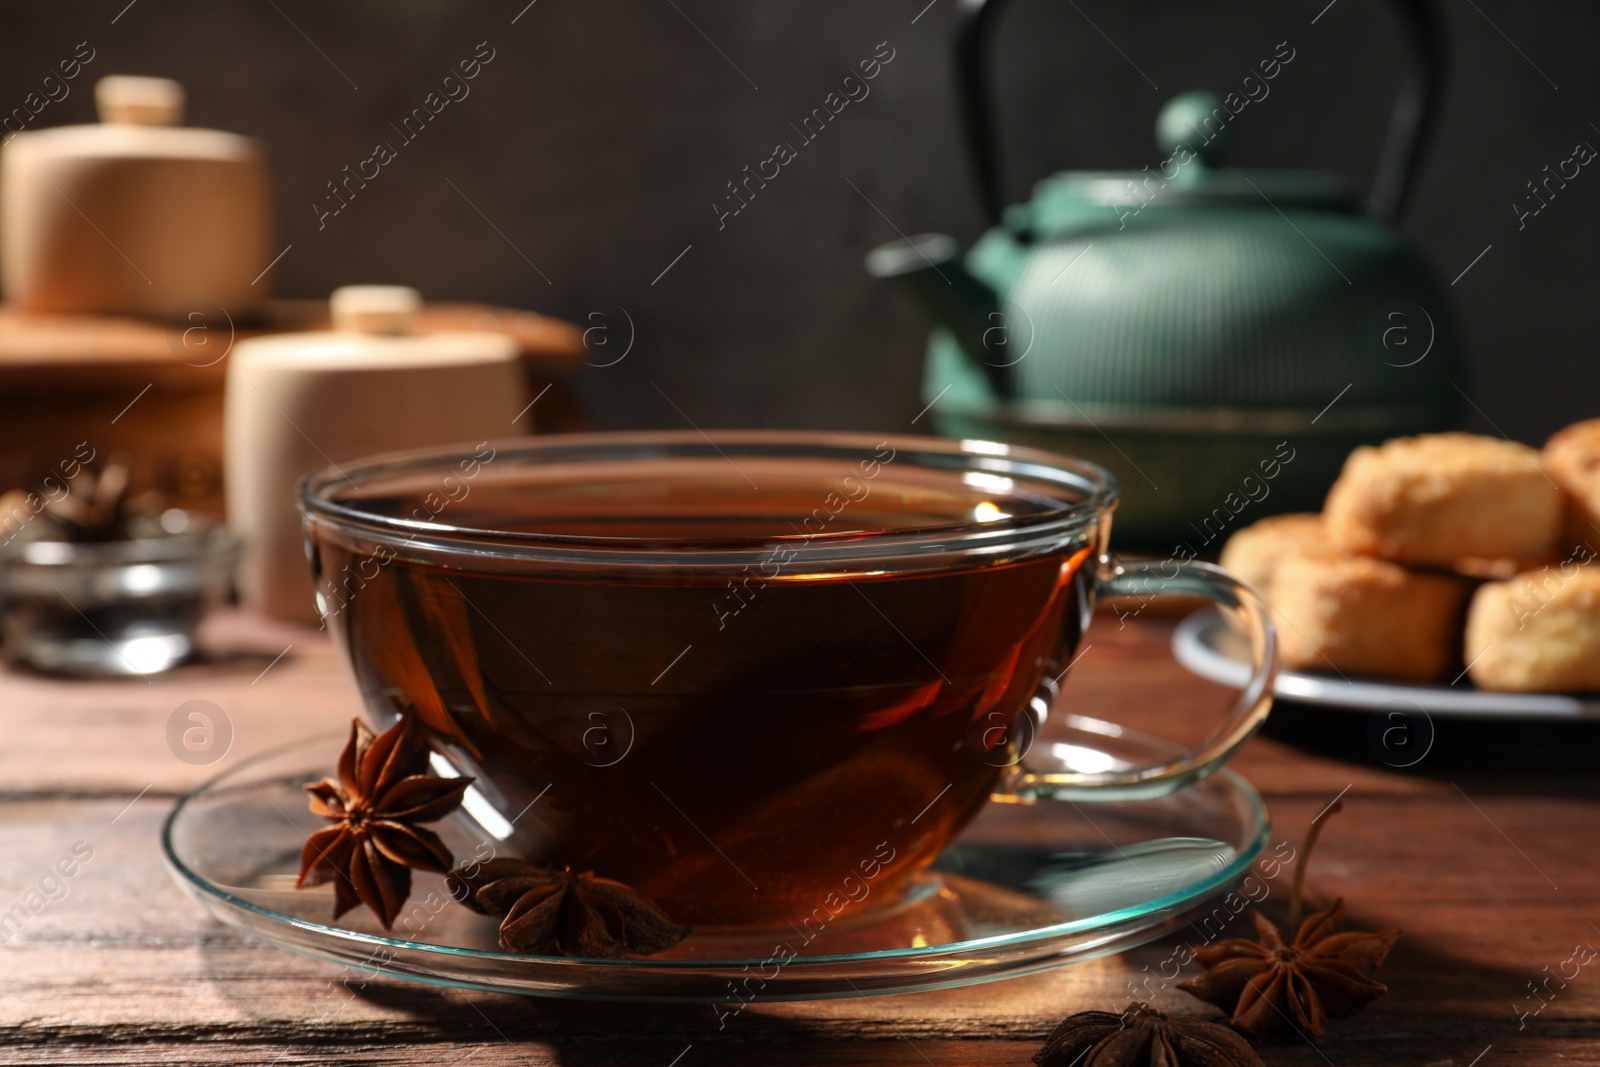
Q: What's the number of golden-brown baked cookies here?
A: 5